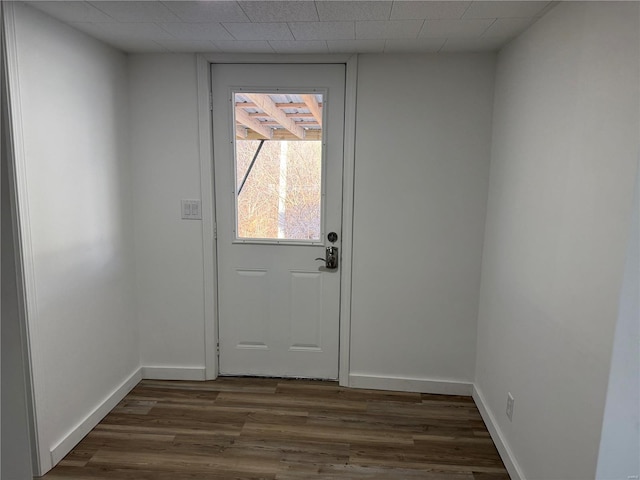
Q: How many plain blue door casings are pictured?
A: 0